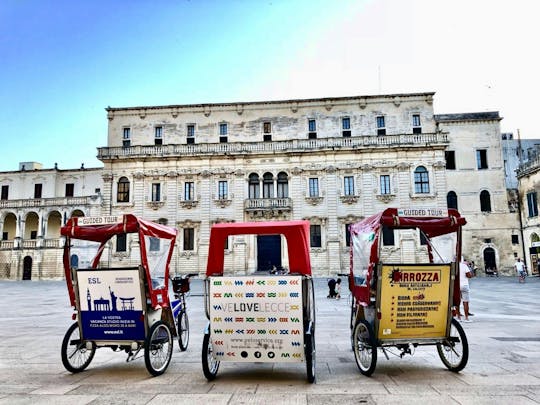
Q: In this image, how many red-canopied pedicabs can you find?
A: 3